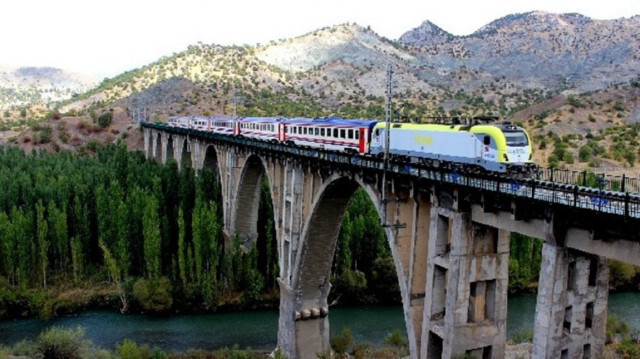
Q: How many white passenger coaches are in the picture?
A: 5